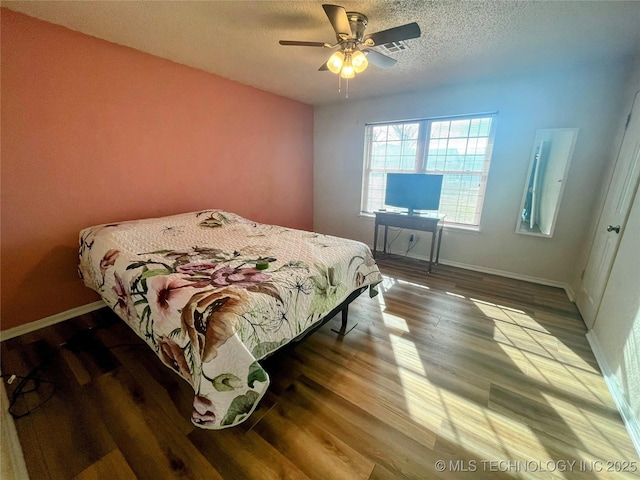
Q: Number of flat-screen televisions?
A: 1